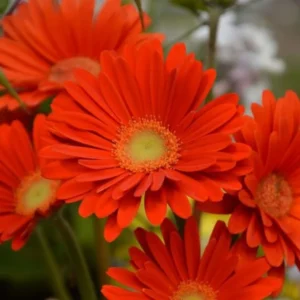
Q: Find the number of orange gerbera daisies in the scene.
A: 5